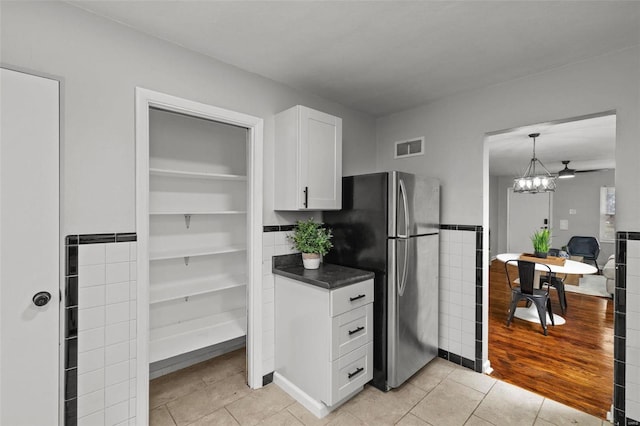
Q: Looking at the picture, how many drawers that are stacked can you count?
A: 3